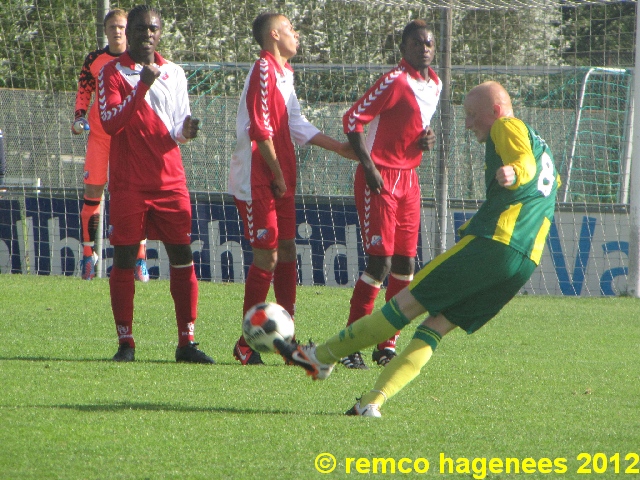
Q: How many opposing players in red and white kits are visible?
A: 3